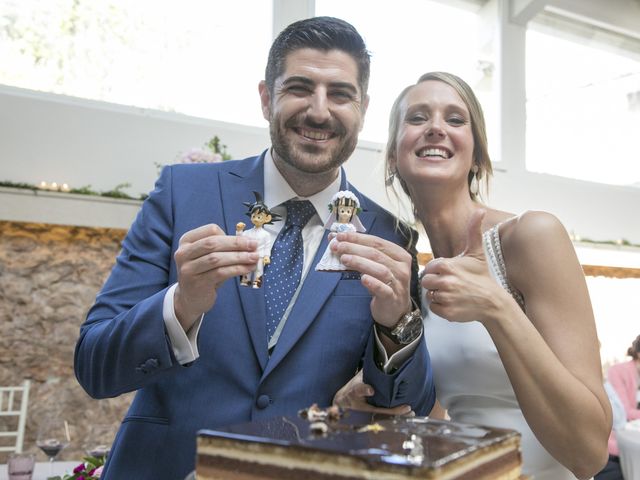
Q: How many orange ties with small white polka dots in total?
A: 0